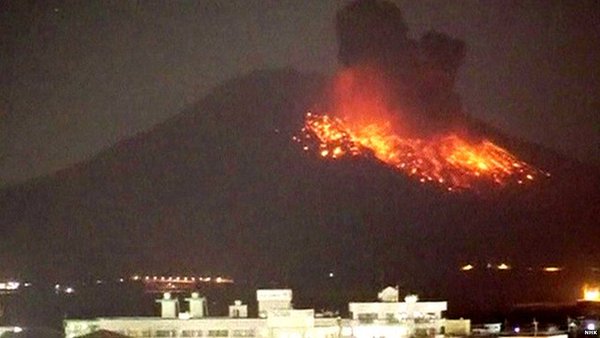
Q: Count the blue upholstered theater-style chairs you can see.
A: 0